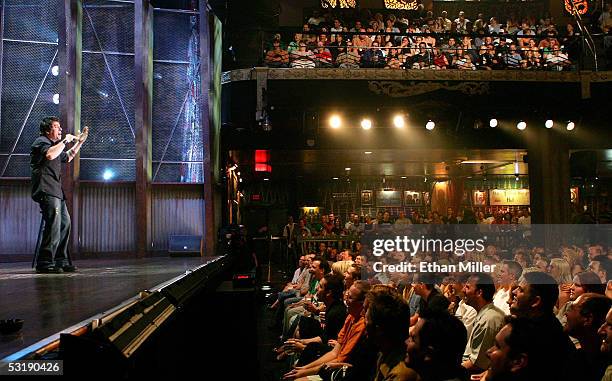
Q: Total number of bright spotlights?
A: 8